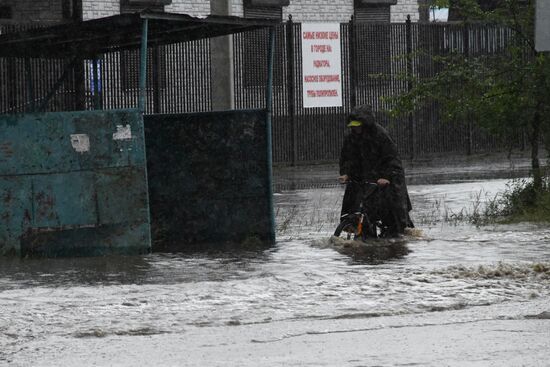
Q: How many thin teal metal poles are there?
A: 2